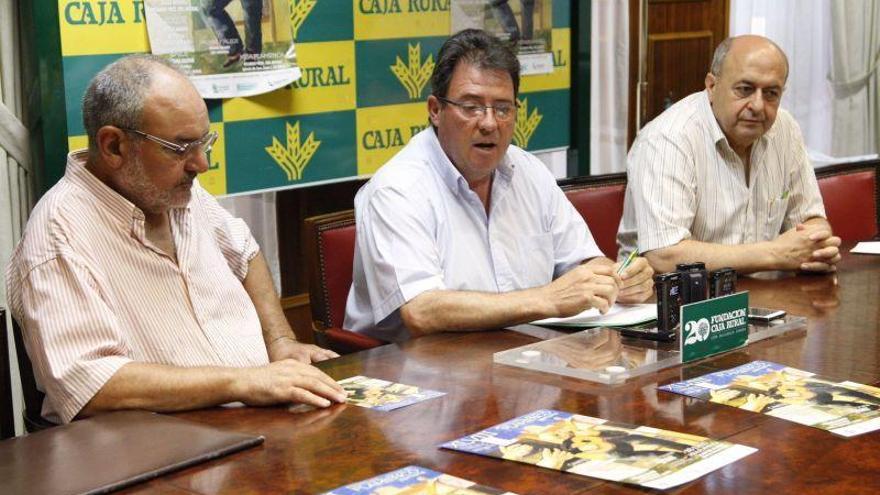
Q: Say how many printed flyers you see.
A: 4